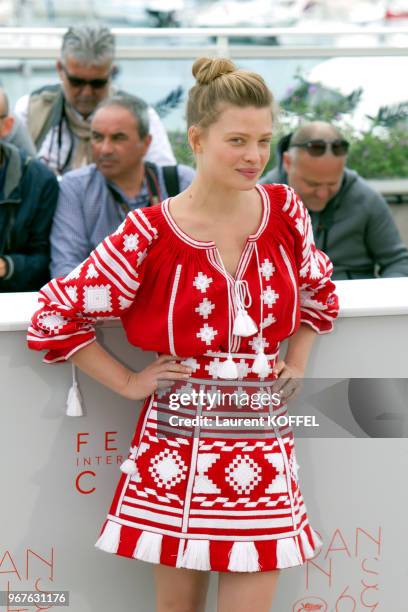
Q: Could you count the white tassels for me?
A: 12